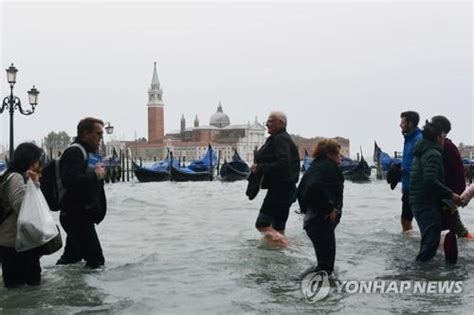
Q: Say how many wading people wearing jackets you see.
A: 7